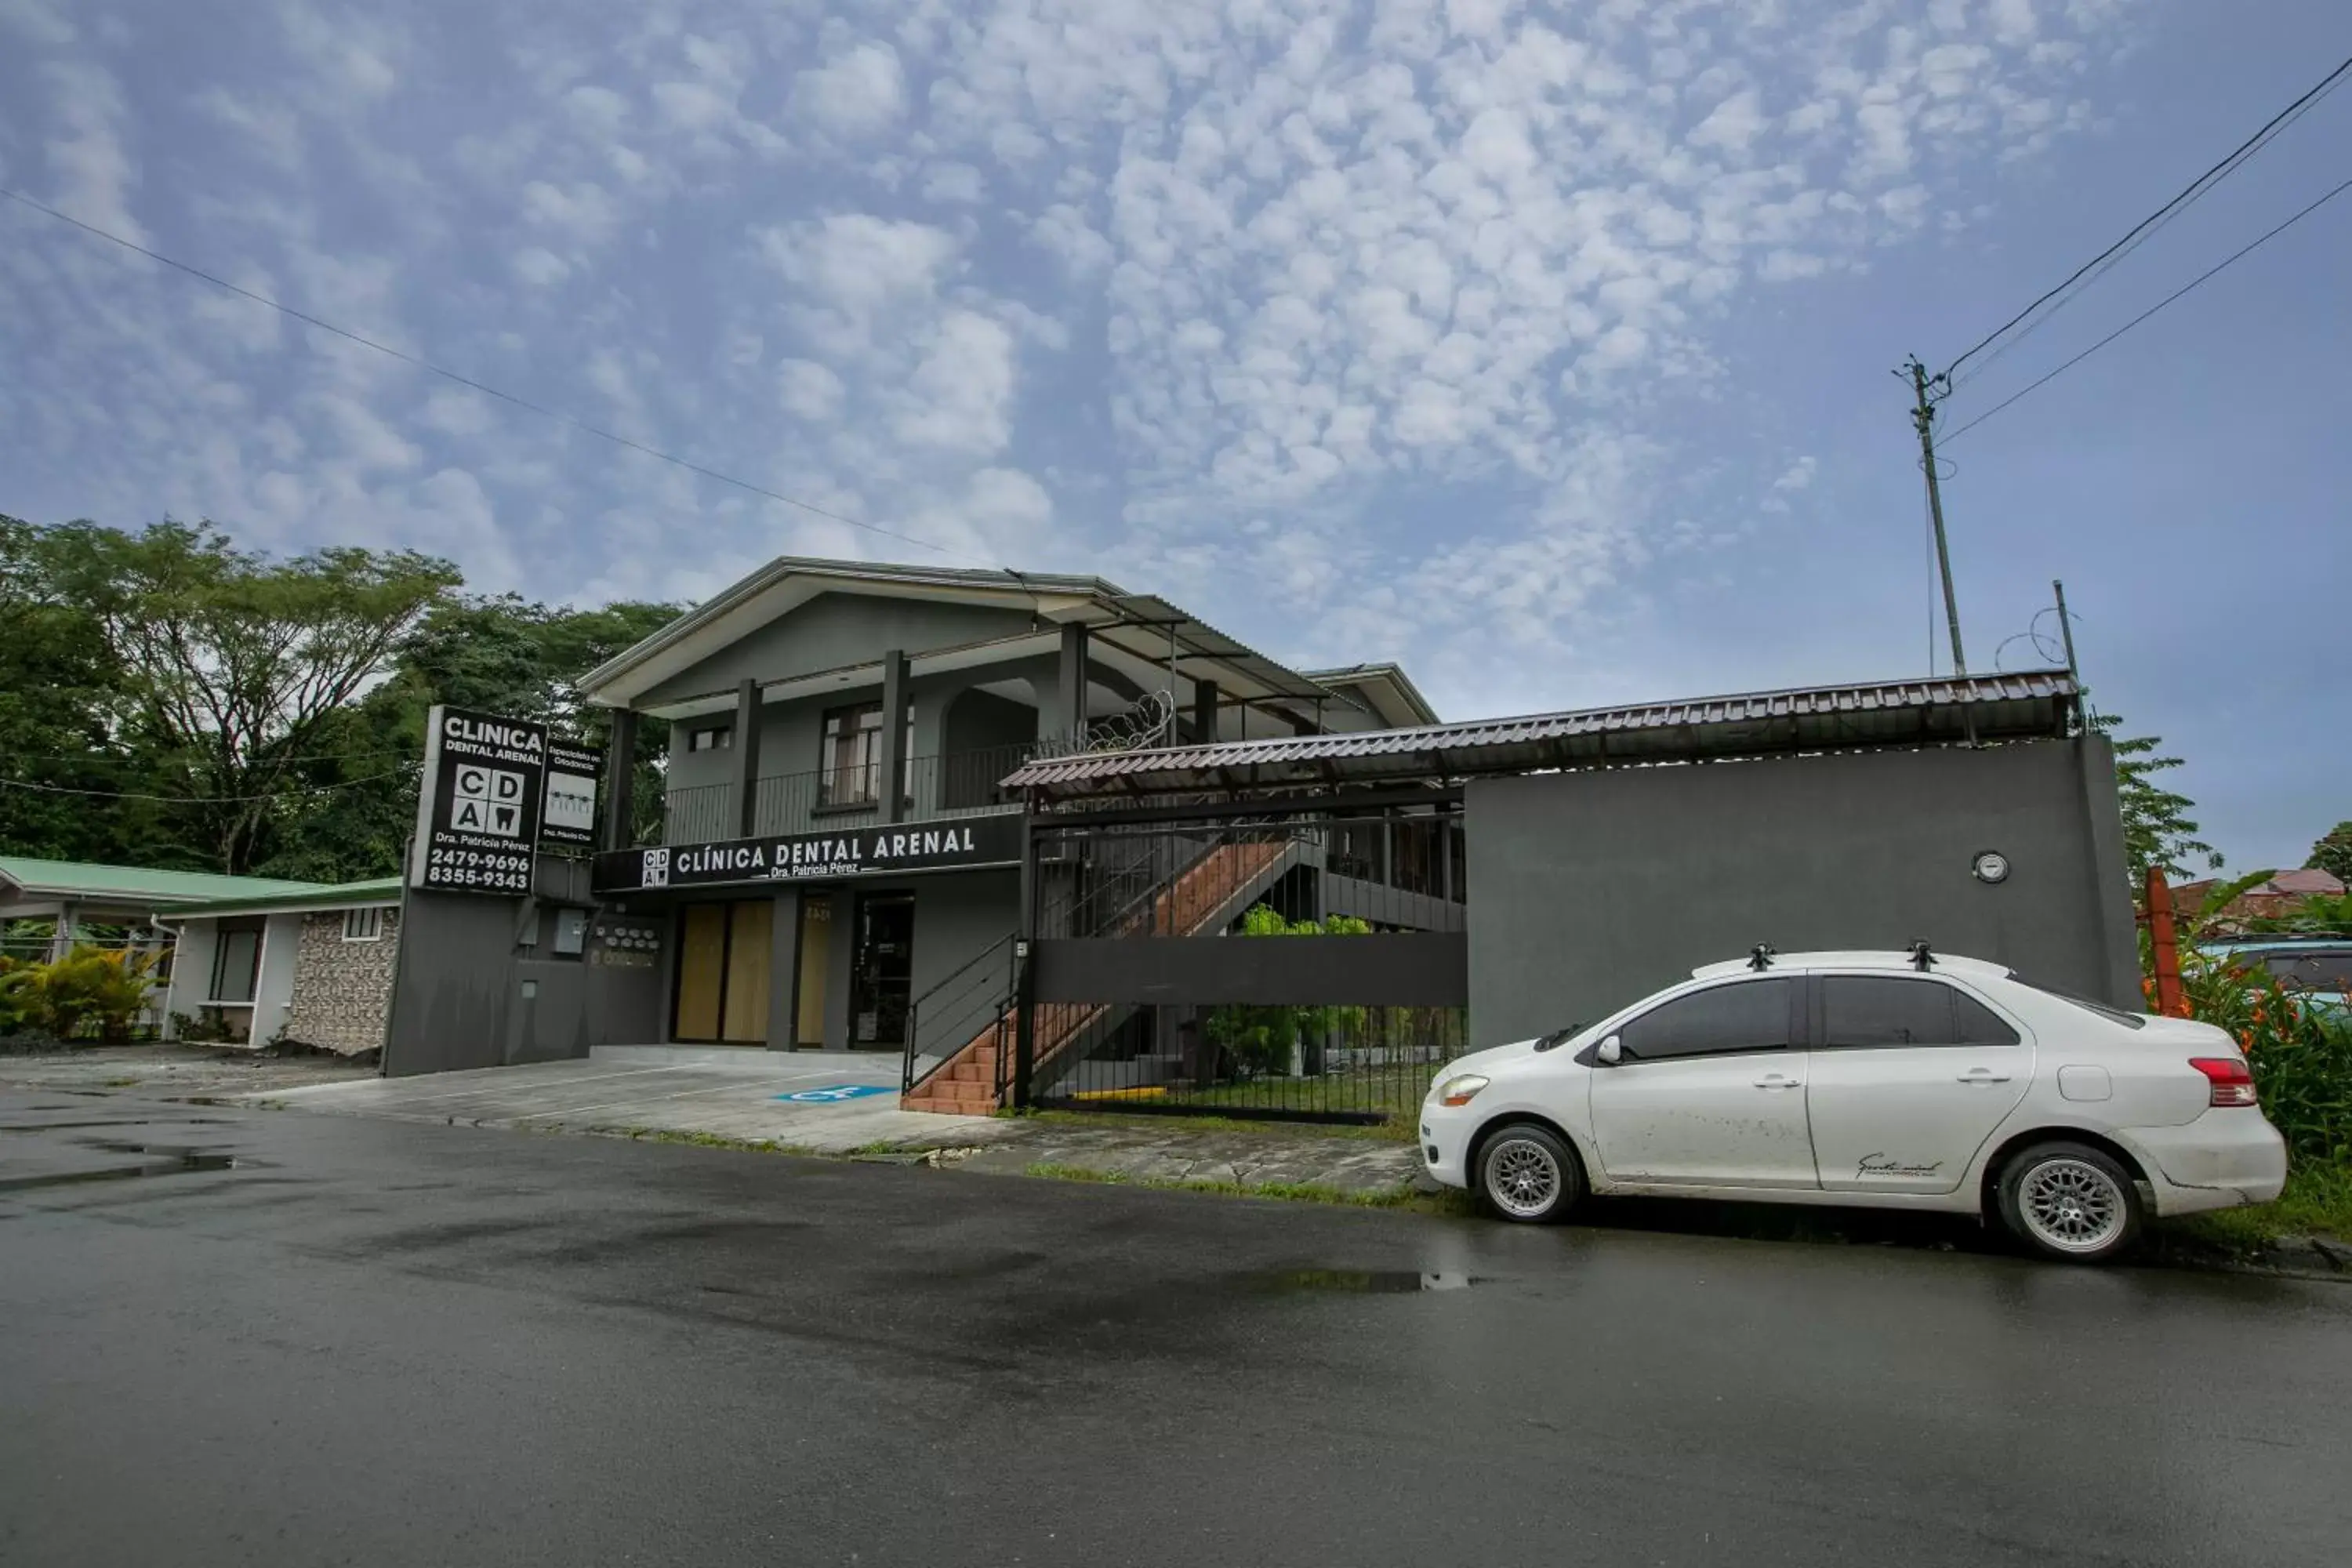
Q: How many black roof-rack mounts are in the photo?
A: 2